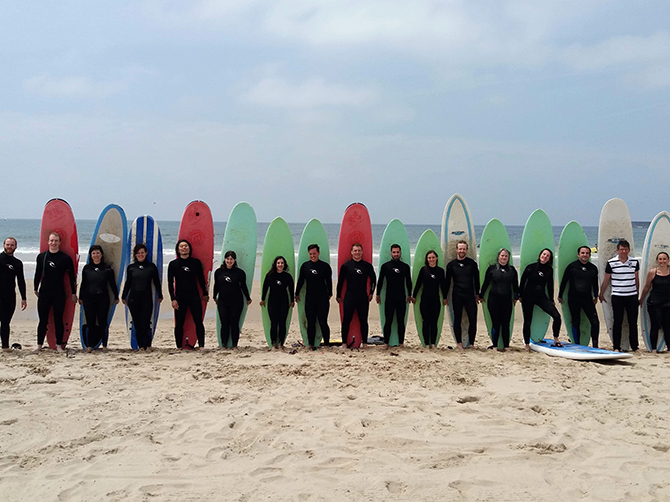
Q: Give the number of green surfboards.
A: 8